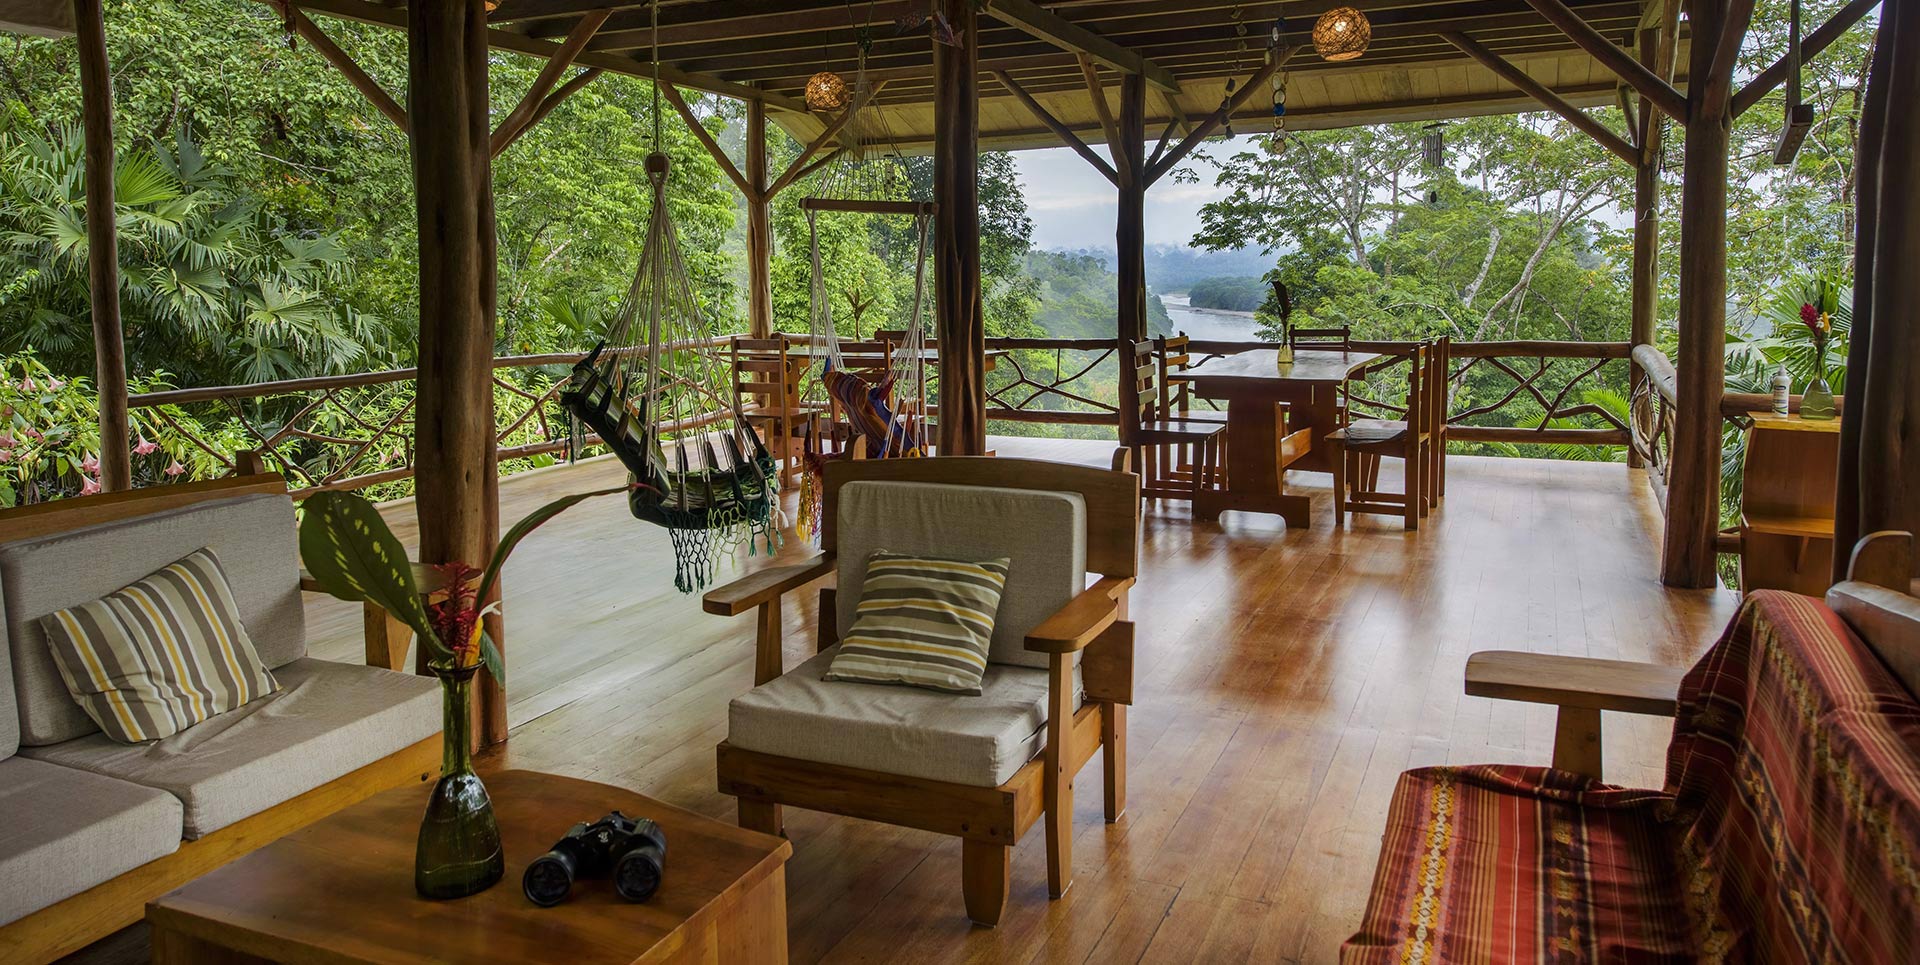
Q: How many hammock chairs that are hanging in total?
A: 2